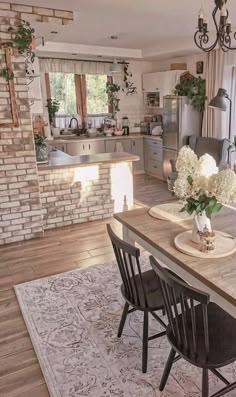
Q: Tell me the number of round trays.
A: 2